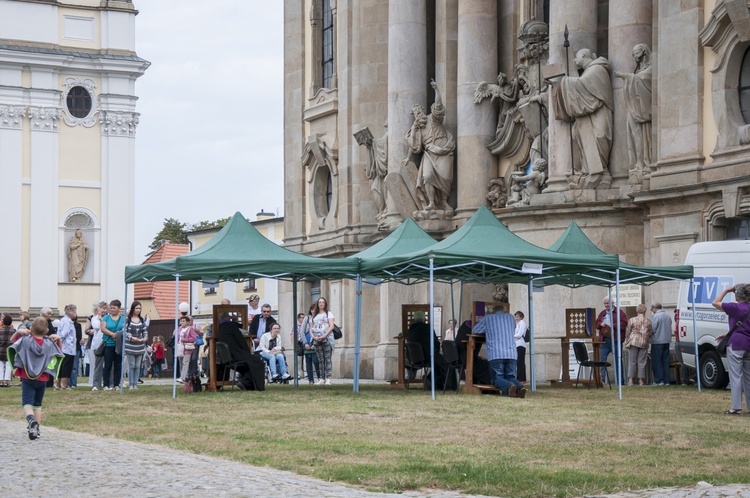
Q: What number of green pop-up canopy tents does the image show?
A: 4